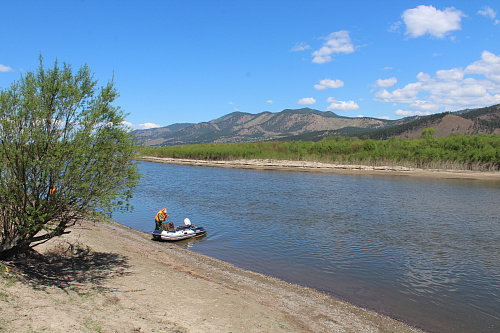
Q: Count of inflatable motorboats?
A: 1